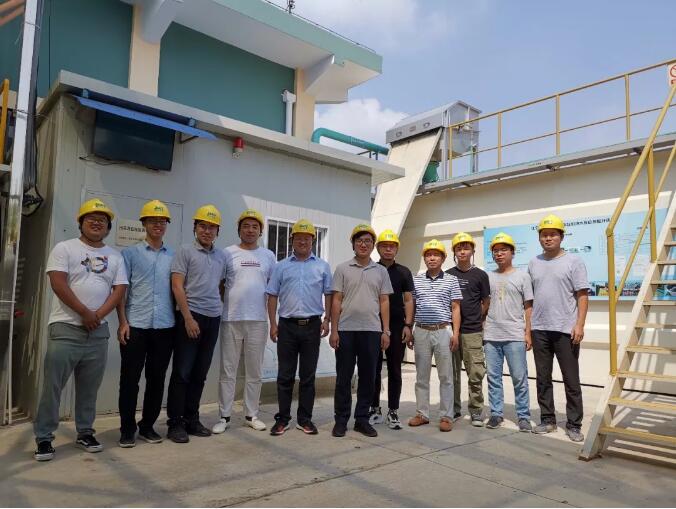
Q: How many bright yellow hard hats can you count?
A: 11